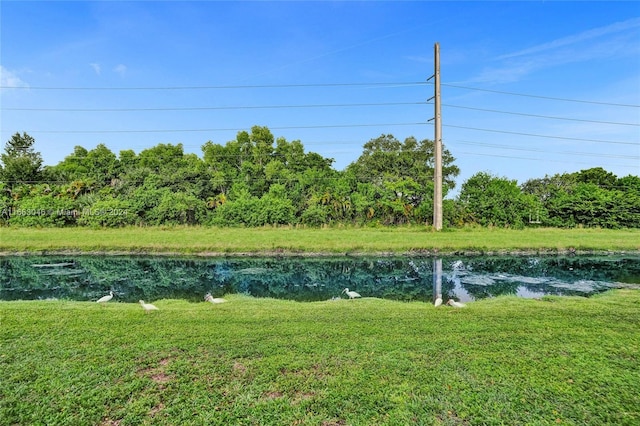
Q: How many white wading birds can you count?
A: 6